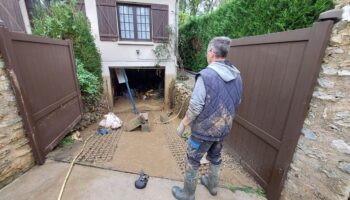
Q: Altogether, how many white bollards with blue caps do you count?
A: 0